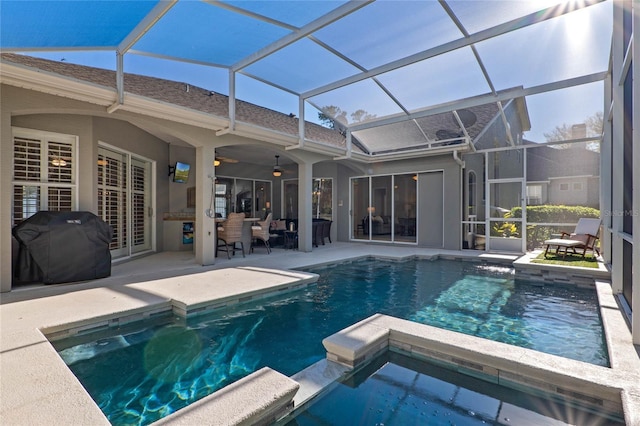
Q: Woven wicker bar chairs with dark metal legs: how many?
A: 2